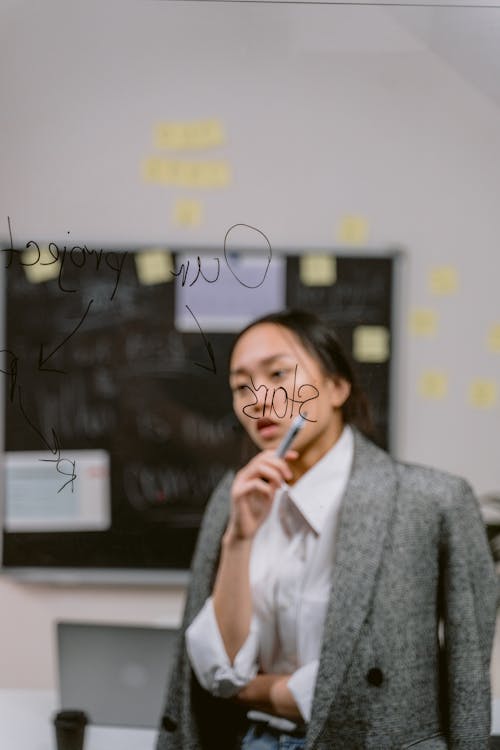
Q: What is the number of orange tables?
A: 0